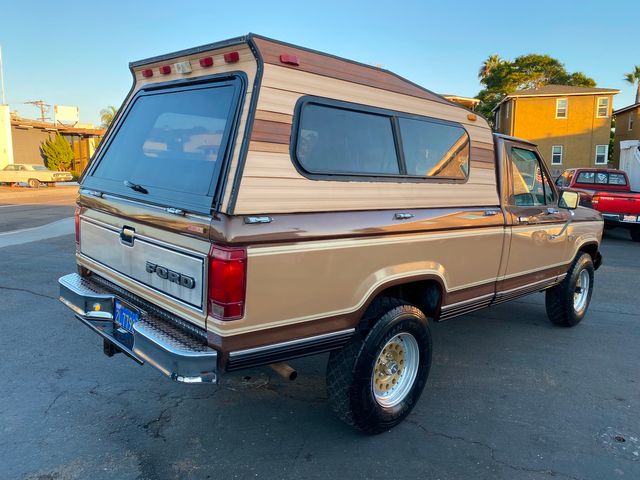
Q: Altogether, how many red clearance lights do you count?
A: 5